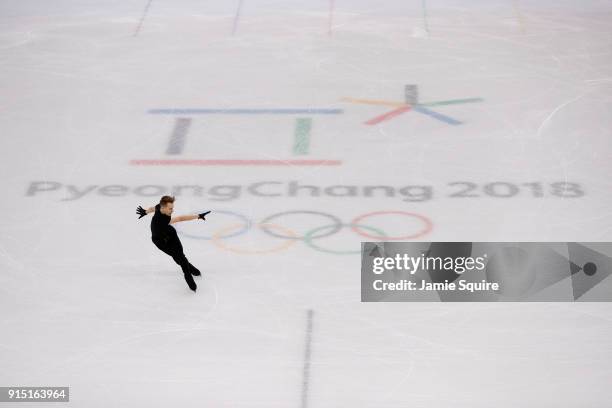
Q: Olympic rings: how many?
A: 5